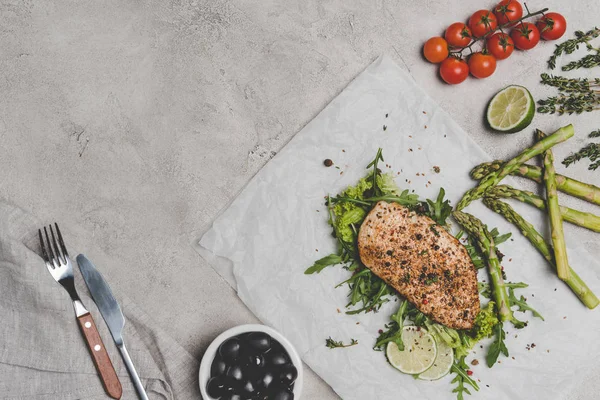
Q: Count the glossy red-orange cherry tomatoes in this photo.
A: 9